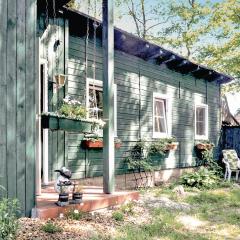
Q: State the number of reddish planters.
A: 3